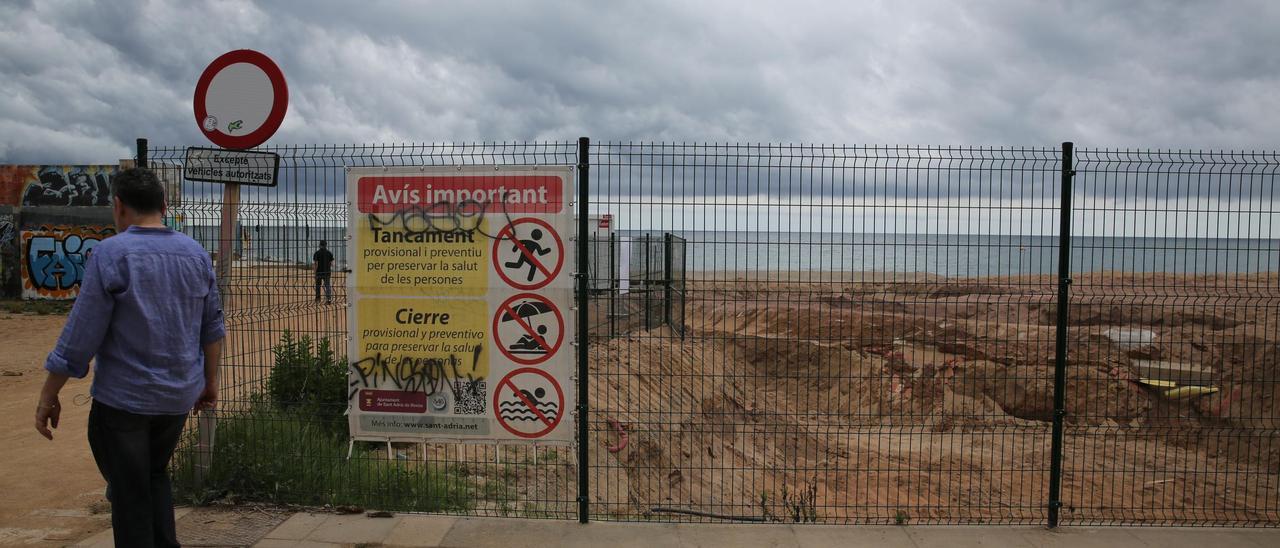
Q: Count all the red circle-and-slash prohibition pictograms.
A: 3